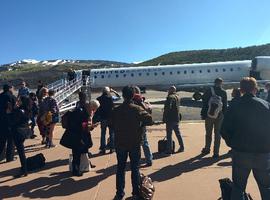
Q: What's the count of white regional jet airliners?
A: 1